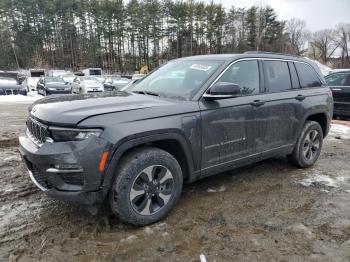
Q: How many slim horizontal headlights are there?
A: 1